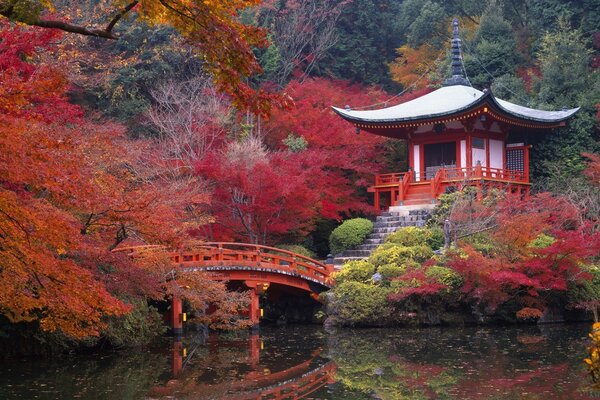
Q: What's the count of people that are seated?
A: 0